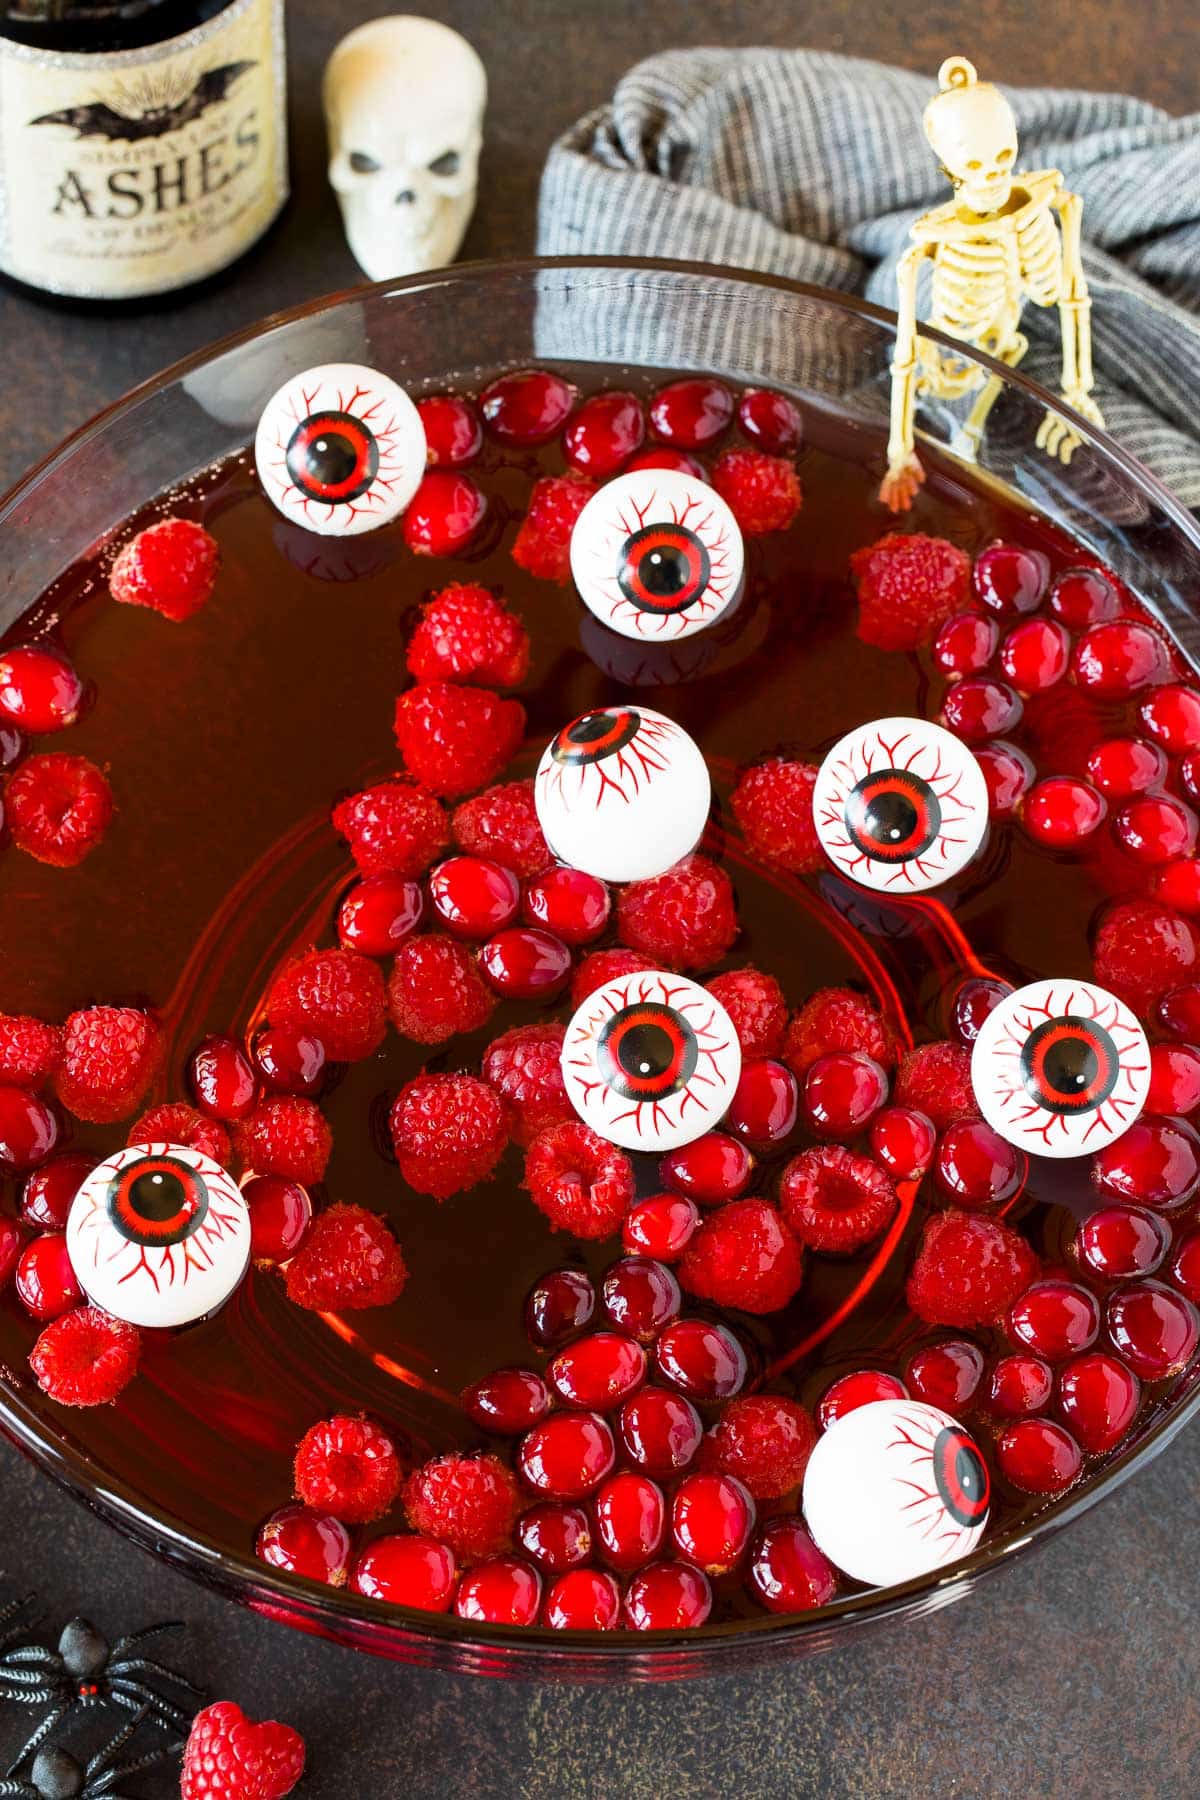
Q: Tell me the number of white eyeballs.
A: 8